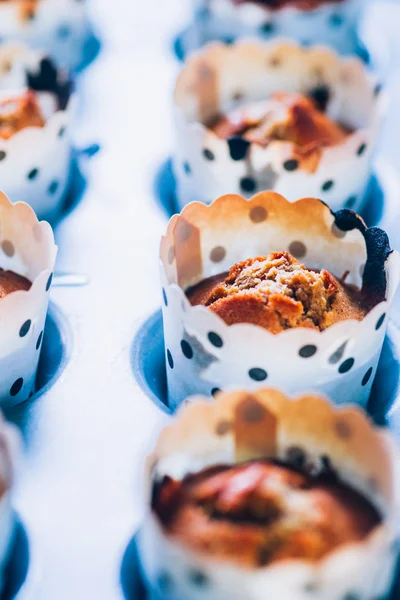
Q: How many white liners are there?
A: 8